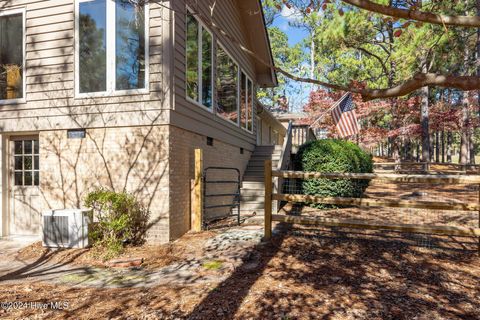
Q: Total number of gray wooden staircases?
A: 1